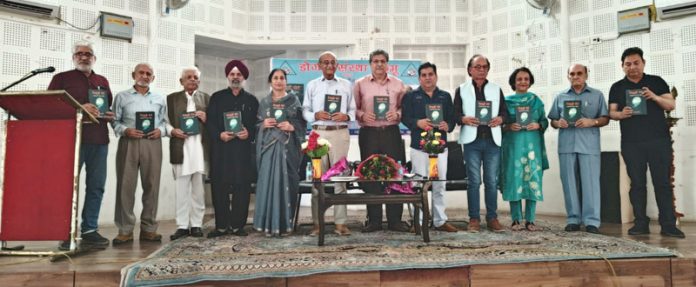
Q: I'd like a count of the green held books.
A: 12